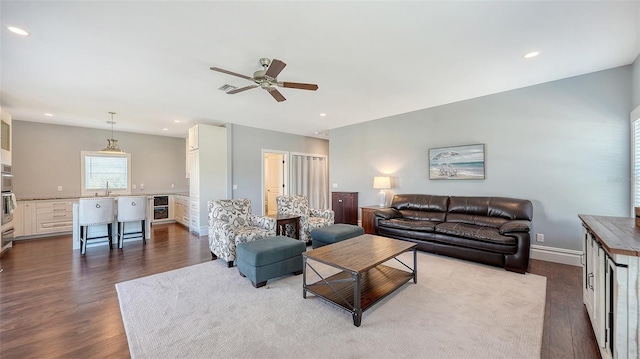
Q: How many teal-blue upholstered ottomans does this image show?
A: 2